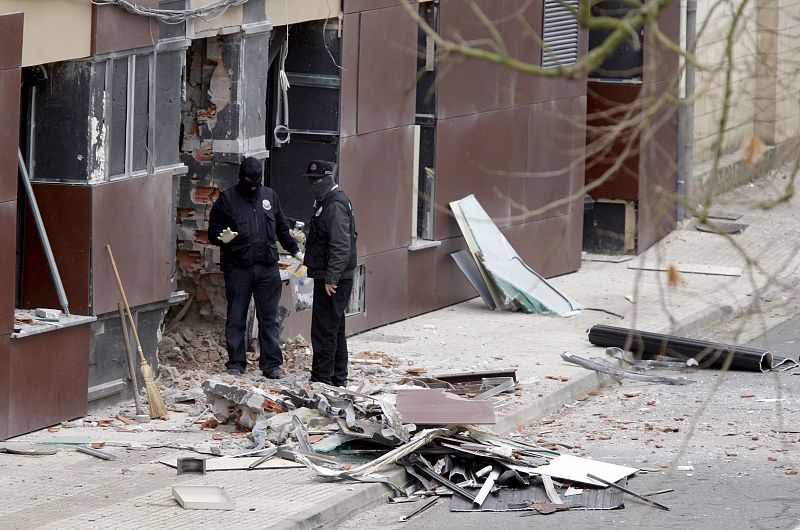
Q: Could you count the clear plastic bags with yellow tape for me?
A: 1